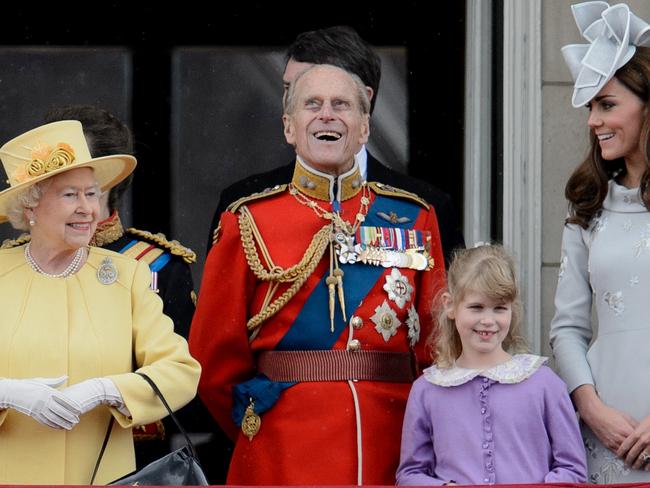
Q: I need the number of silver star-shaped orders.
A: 3